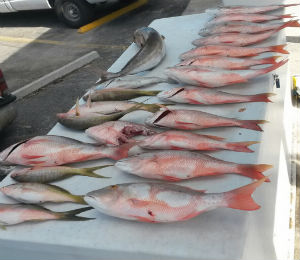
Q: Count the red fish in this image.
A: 14